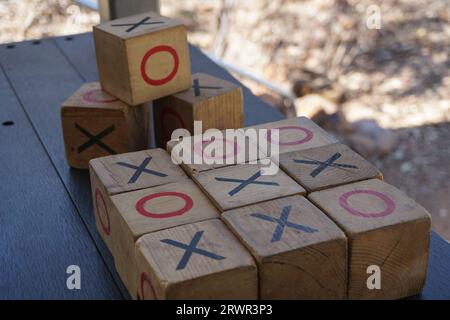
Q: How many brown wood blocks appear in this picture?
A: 12